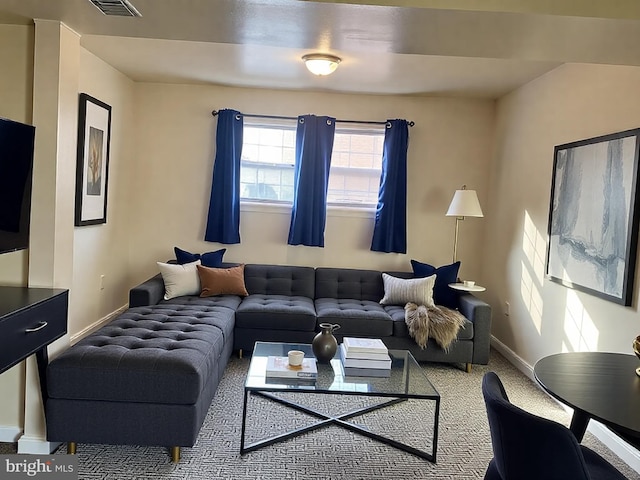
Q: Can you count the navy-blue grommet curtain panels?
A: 3